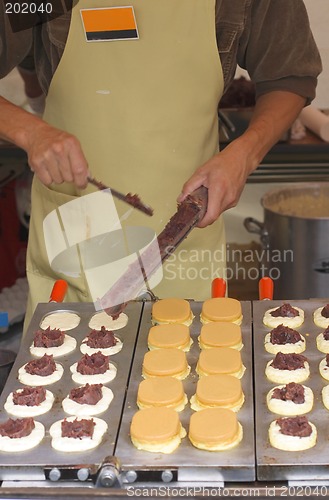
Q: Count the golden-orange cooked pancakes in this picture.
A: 10